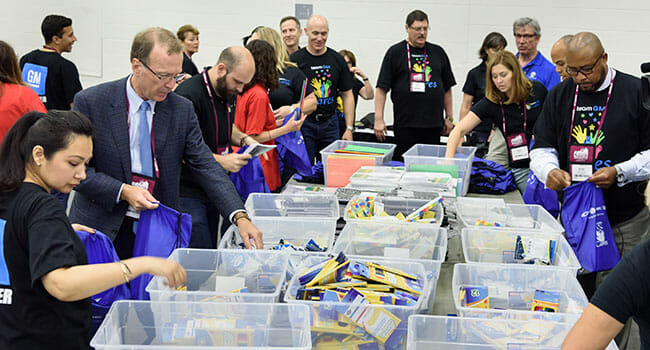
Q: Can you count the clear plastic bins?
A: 13